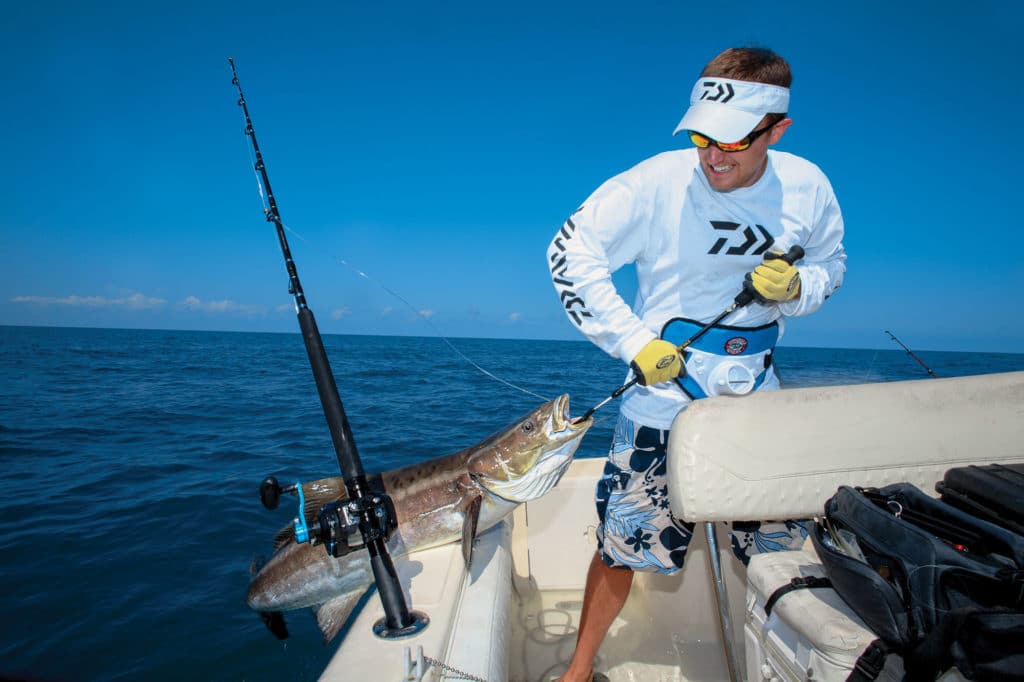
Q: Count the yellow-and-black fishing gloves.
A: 2